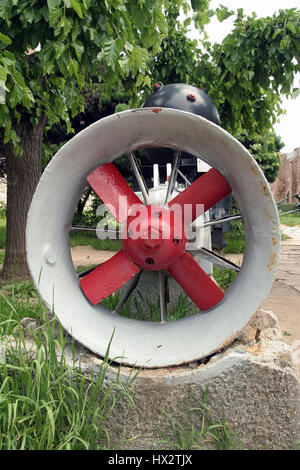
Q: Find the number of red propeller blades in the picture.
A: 4